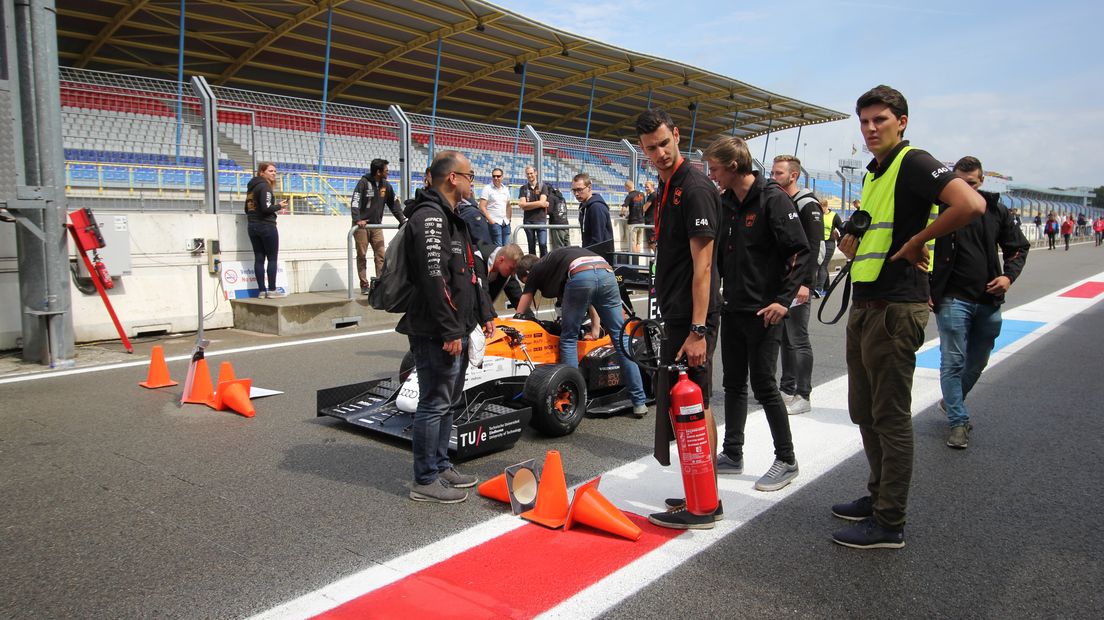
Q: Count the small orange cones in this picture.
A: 7